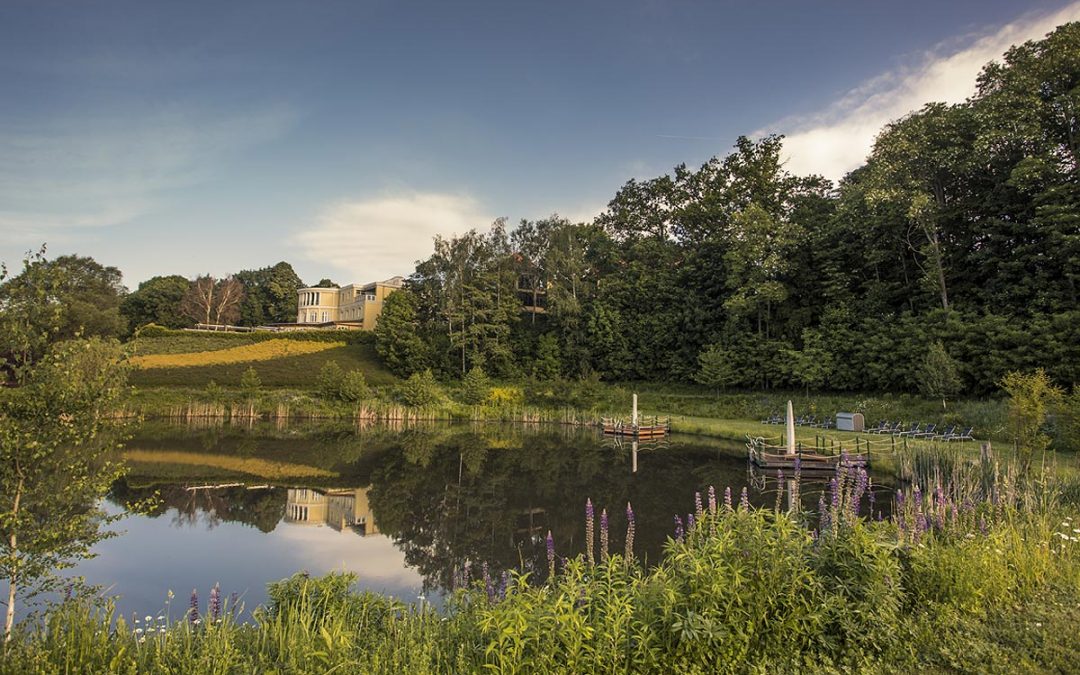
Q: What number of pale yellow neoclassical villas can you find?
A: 1